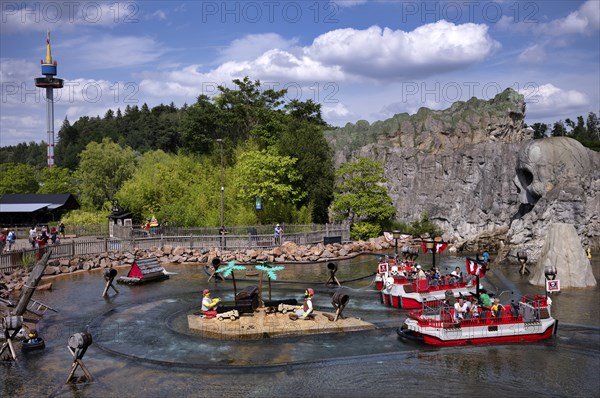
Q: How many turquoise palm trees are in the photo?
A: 2